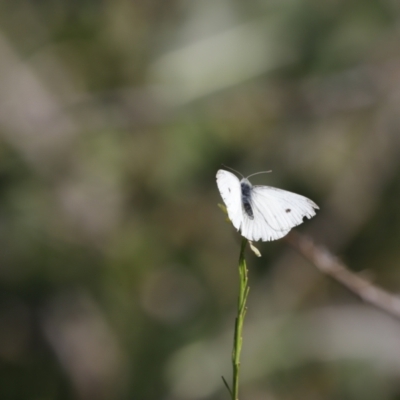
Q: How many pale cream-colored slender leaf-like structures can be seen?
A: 1